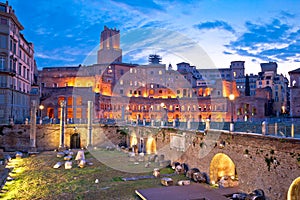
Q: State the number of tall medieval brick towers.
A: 1